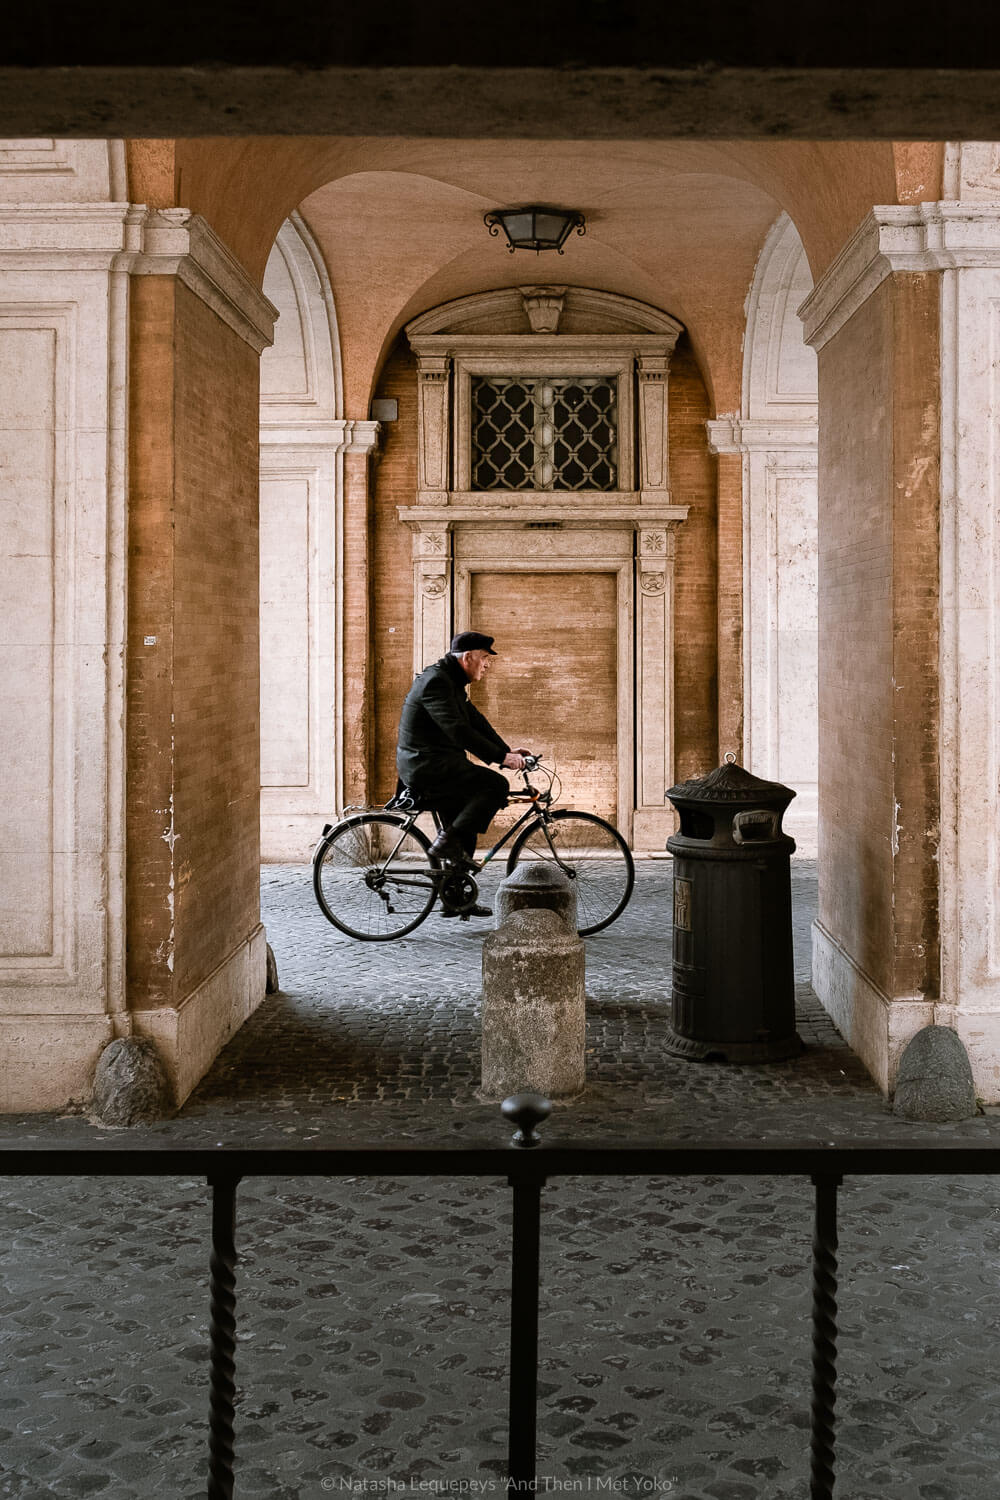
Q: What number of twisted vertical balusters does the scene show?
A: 2